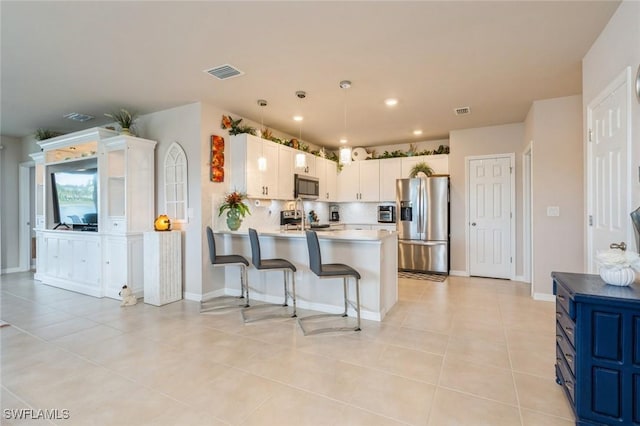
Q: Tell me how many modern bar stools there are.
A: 3